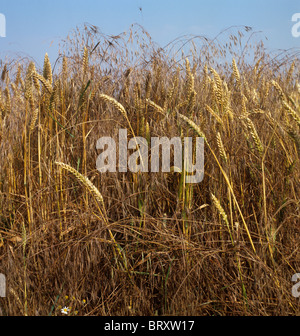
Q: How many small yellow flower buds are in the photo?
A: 6